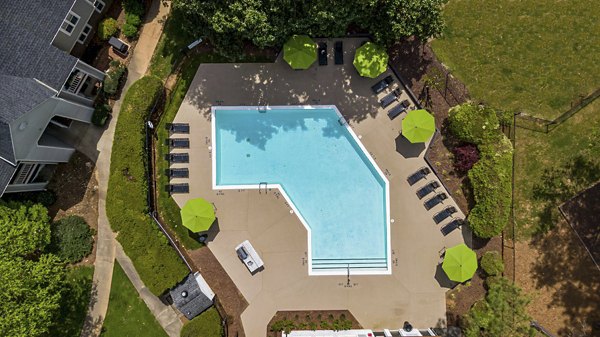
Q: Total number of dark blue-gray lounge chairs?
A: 15